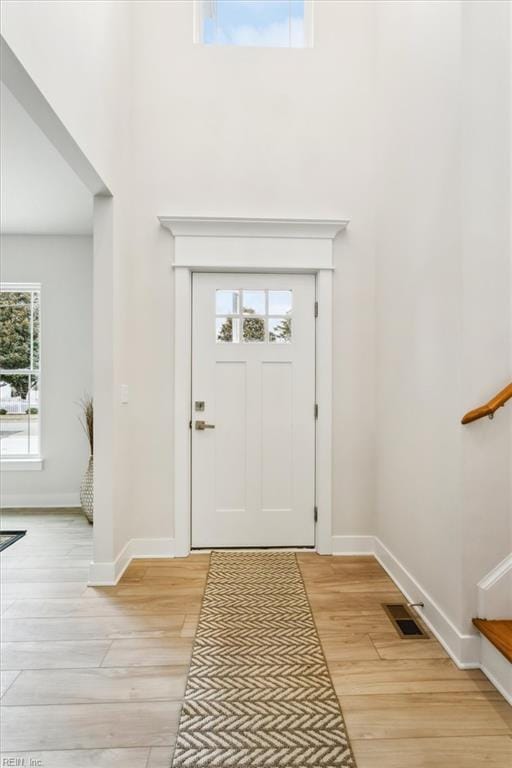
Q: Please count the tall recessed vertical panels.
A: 2